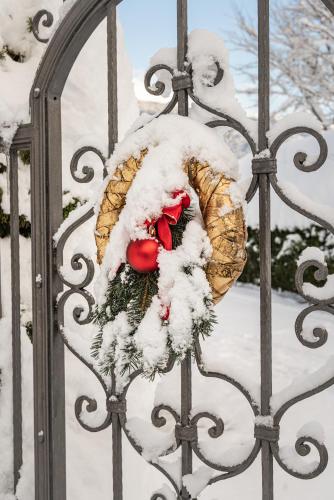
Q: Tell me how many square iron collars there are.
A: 5